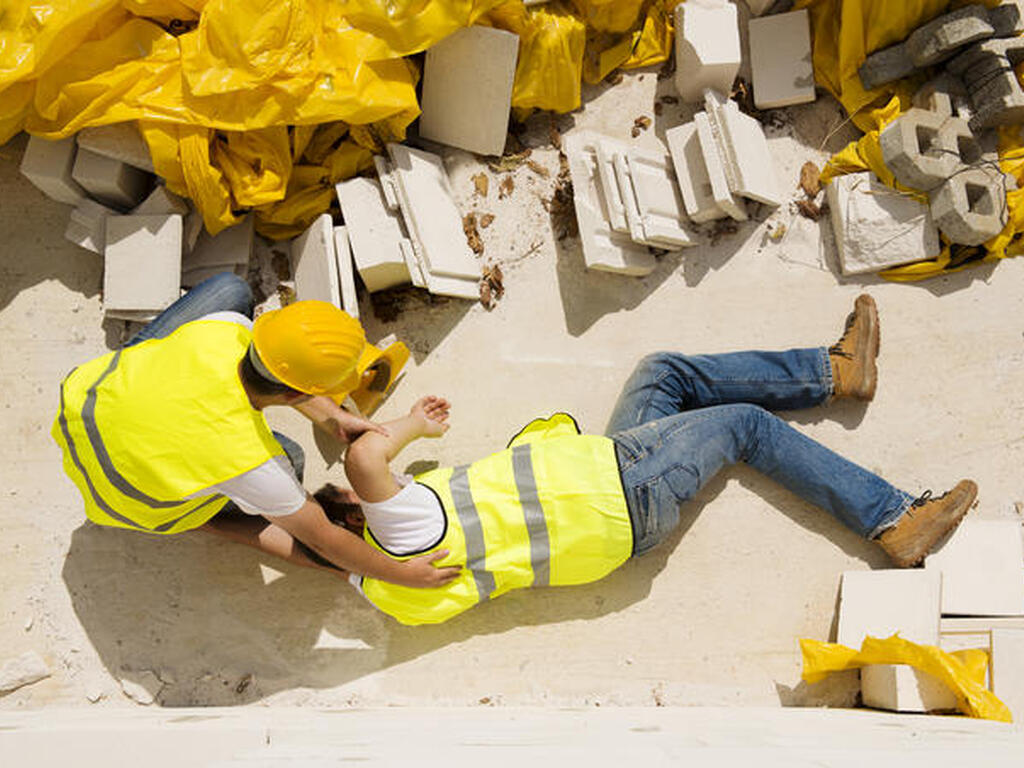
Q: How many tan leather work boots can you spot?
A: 2